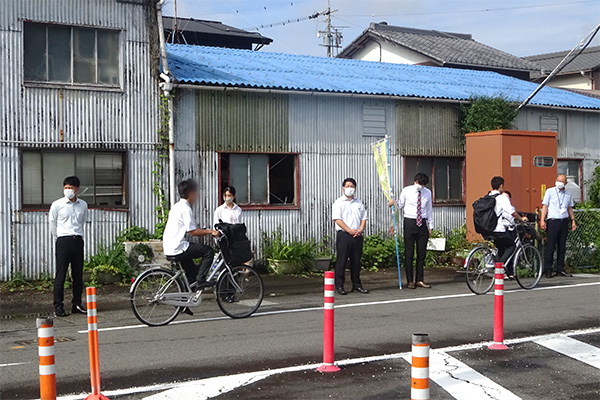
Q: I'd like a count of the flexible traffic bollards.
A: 5